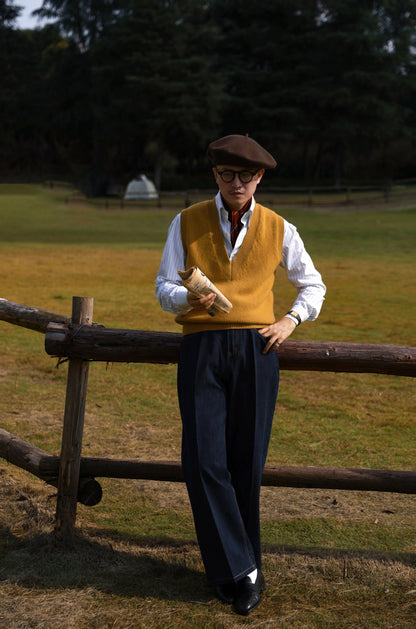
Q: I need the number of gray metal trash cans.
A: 0